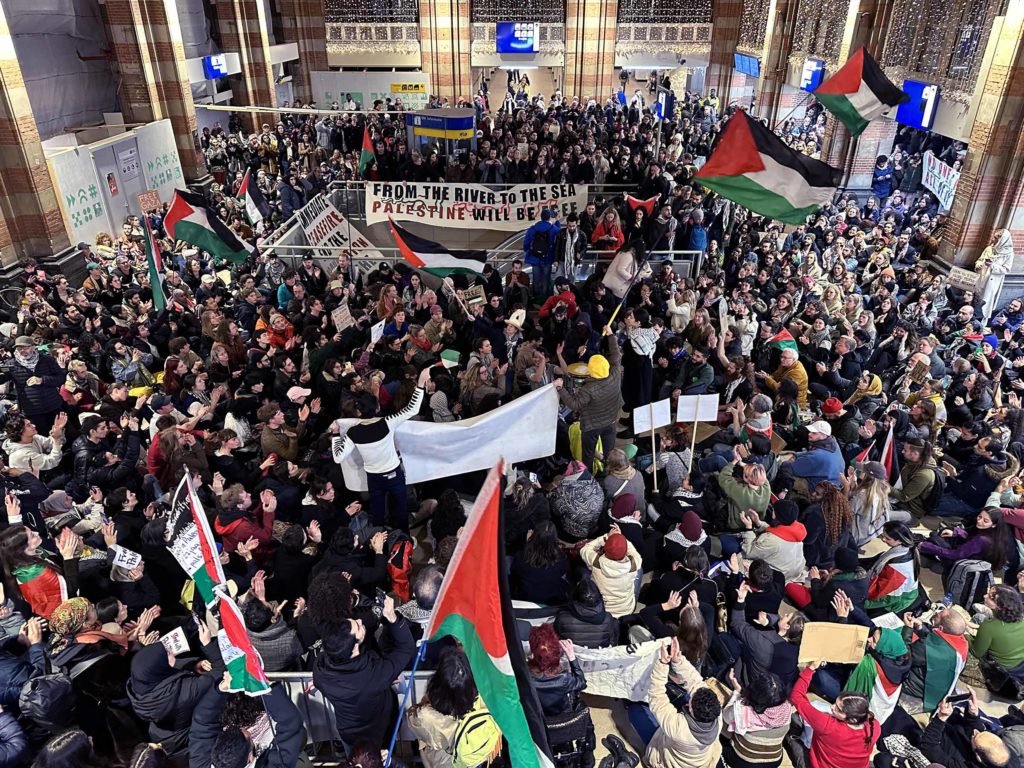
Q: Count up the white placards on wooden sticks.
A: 2